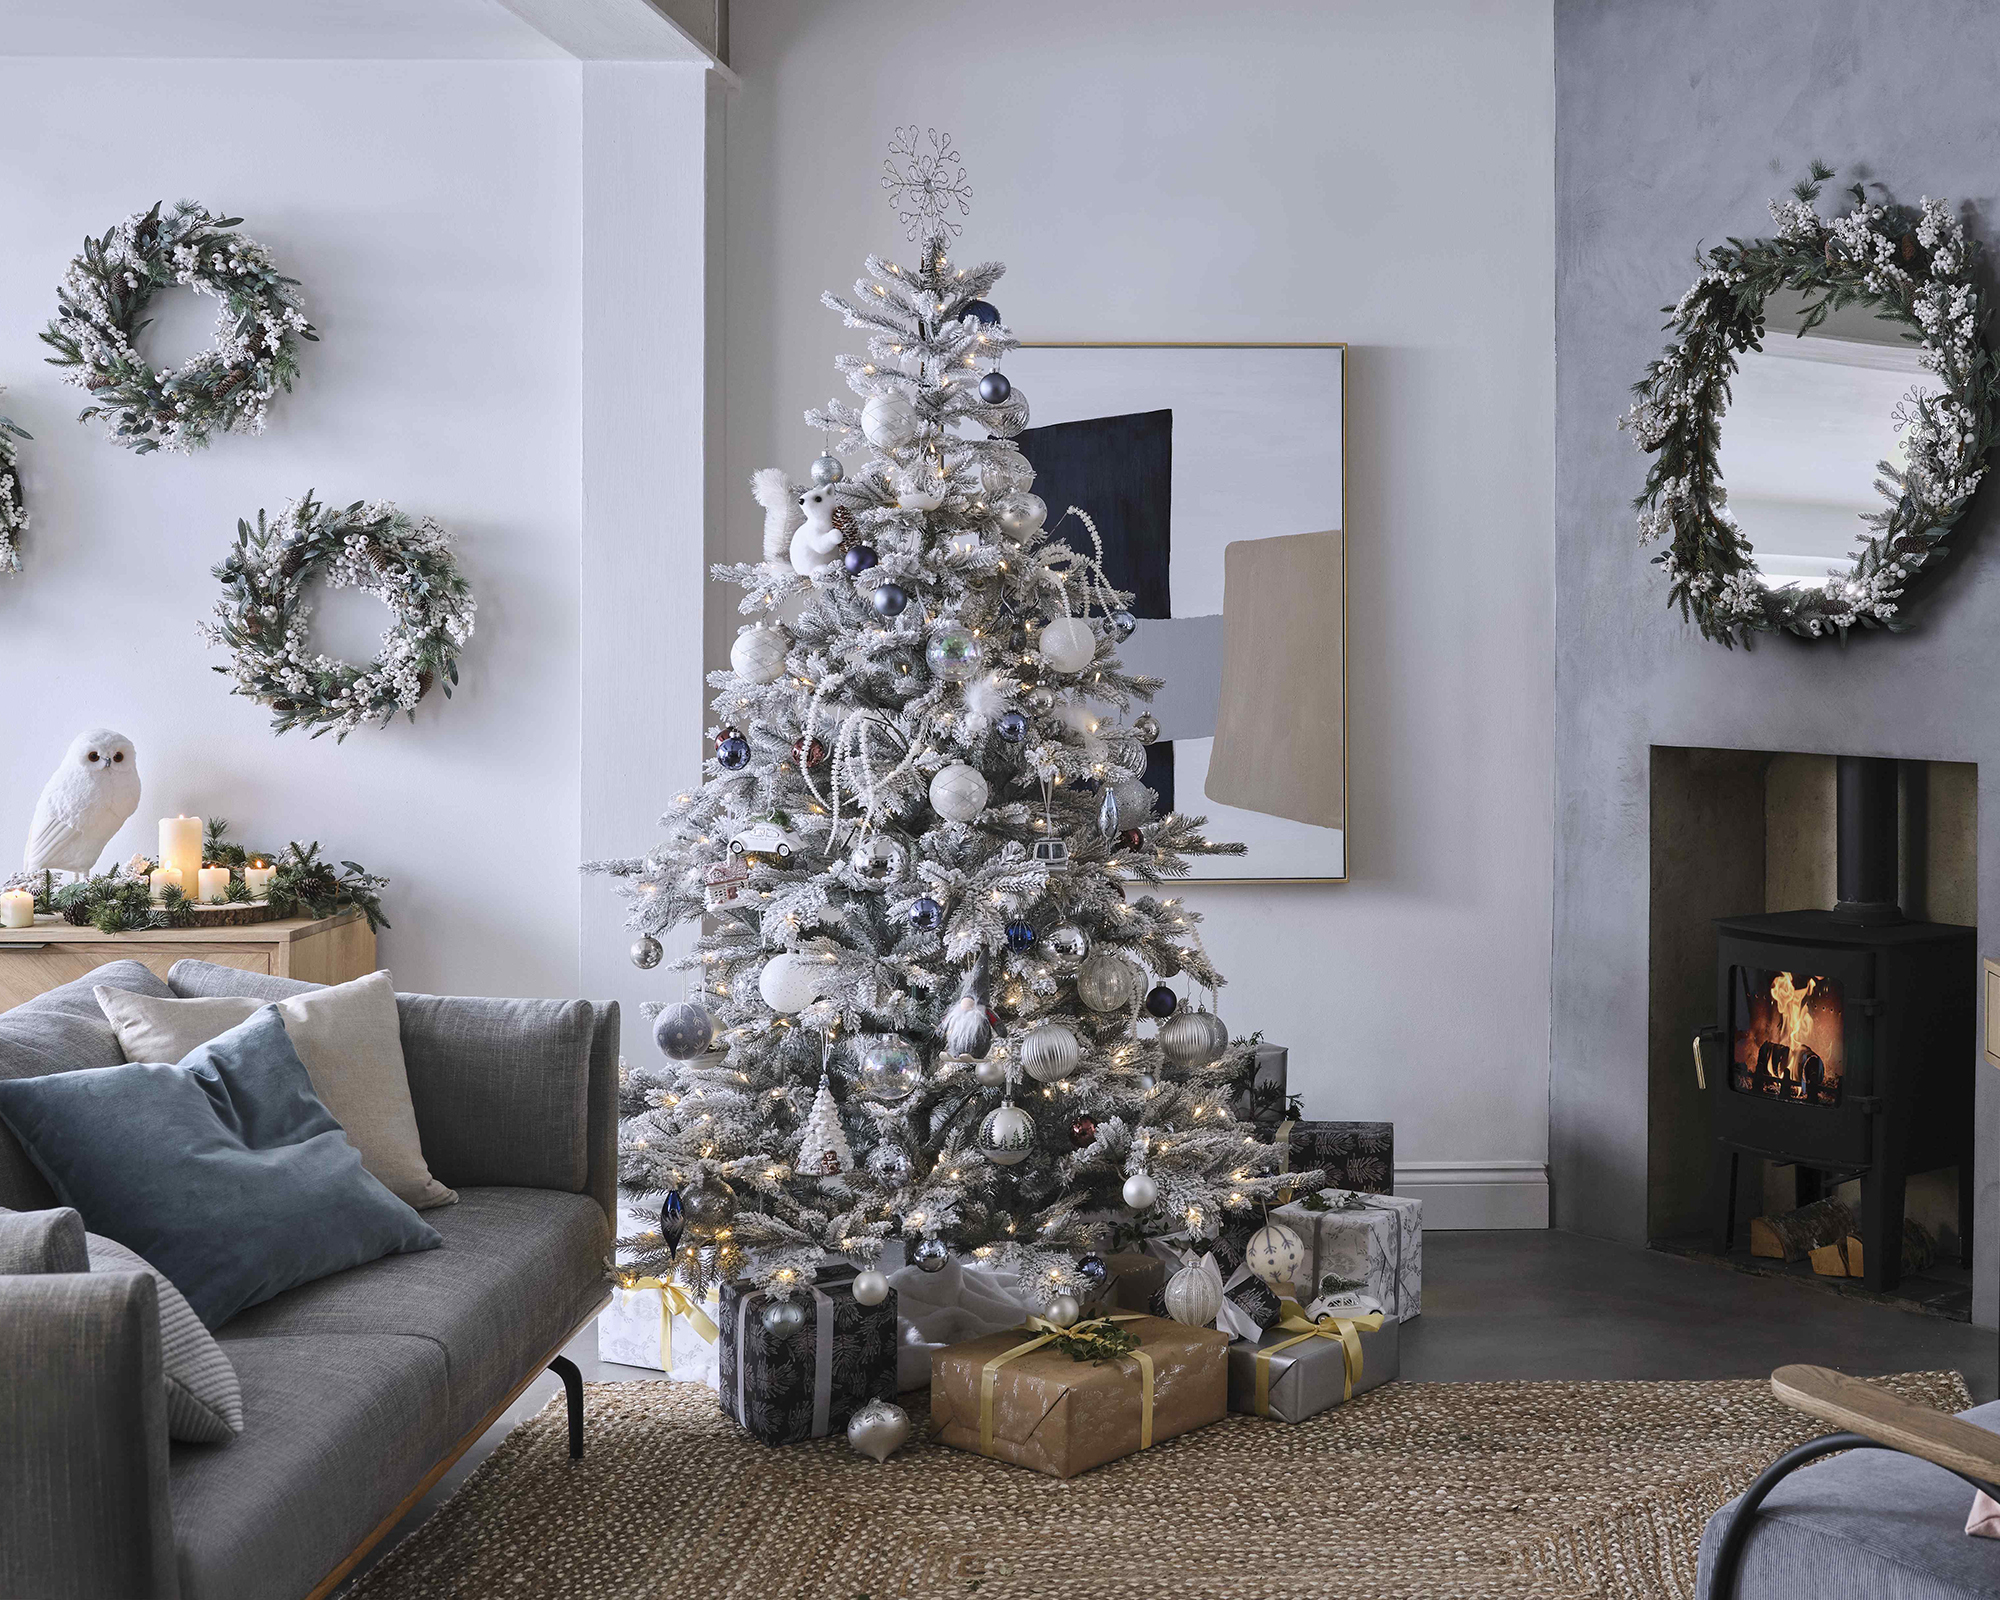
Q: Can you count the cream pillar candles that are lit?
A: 5